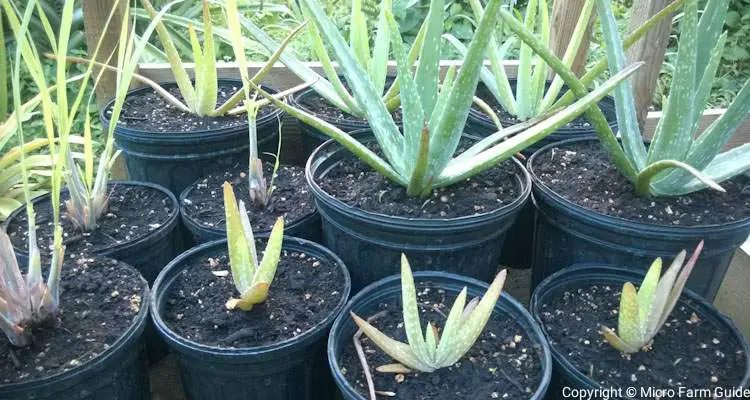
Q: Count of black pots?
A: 11